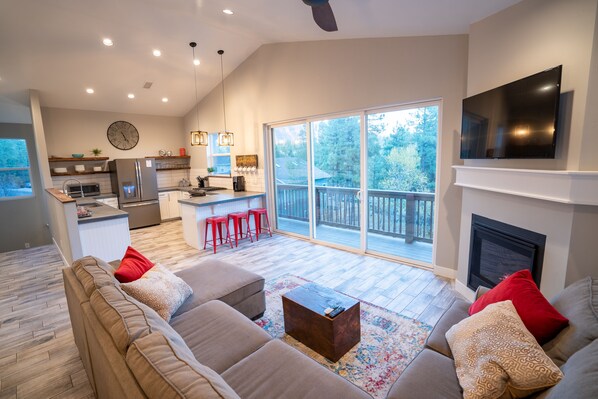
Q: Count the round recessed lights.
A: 7